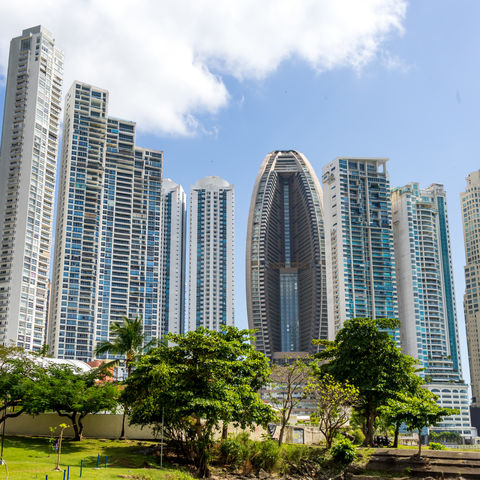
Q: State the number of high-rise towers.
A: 8